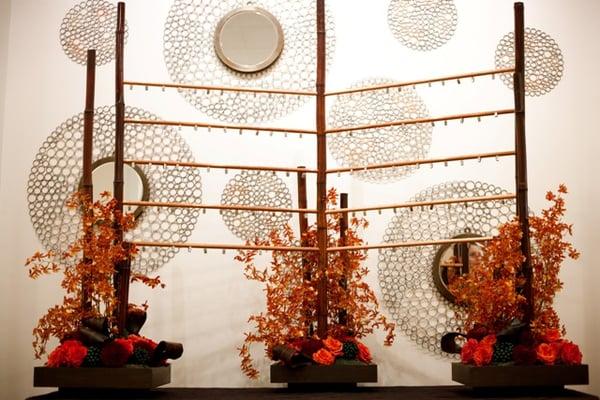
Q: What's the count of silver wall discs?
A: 8